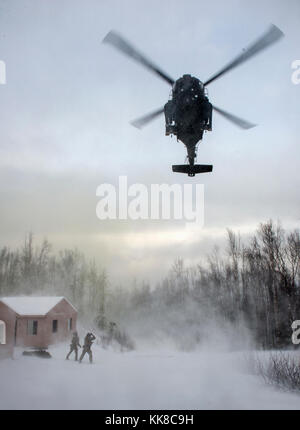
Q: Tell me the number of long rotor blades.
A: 4